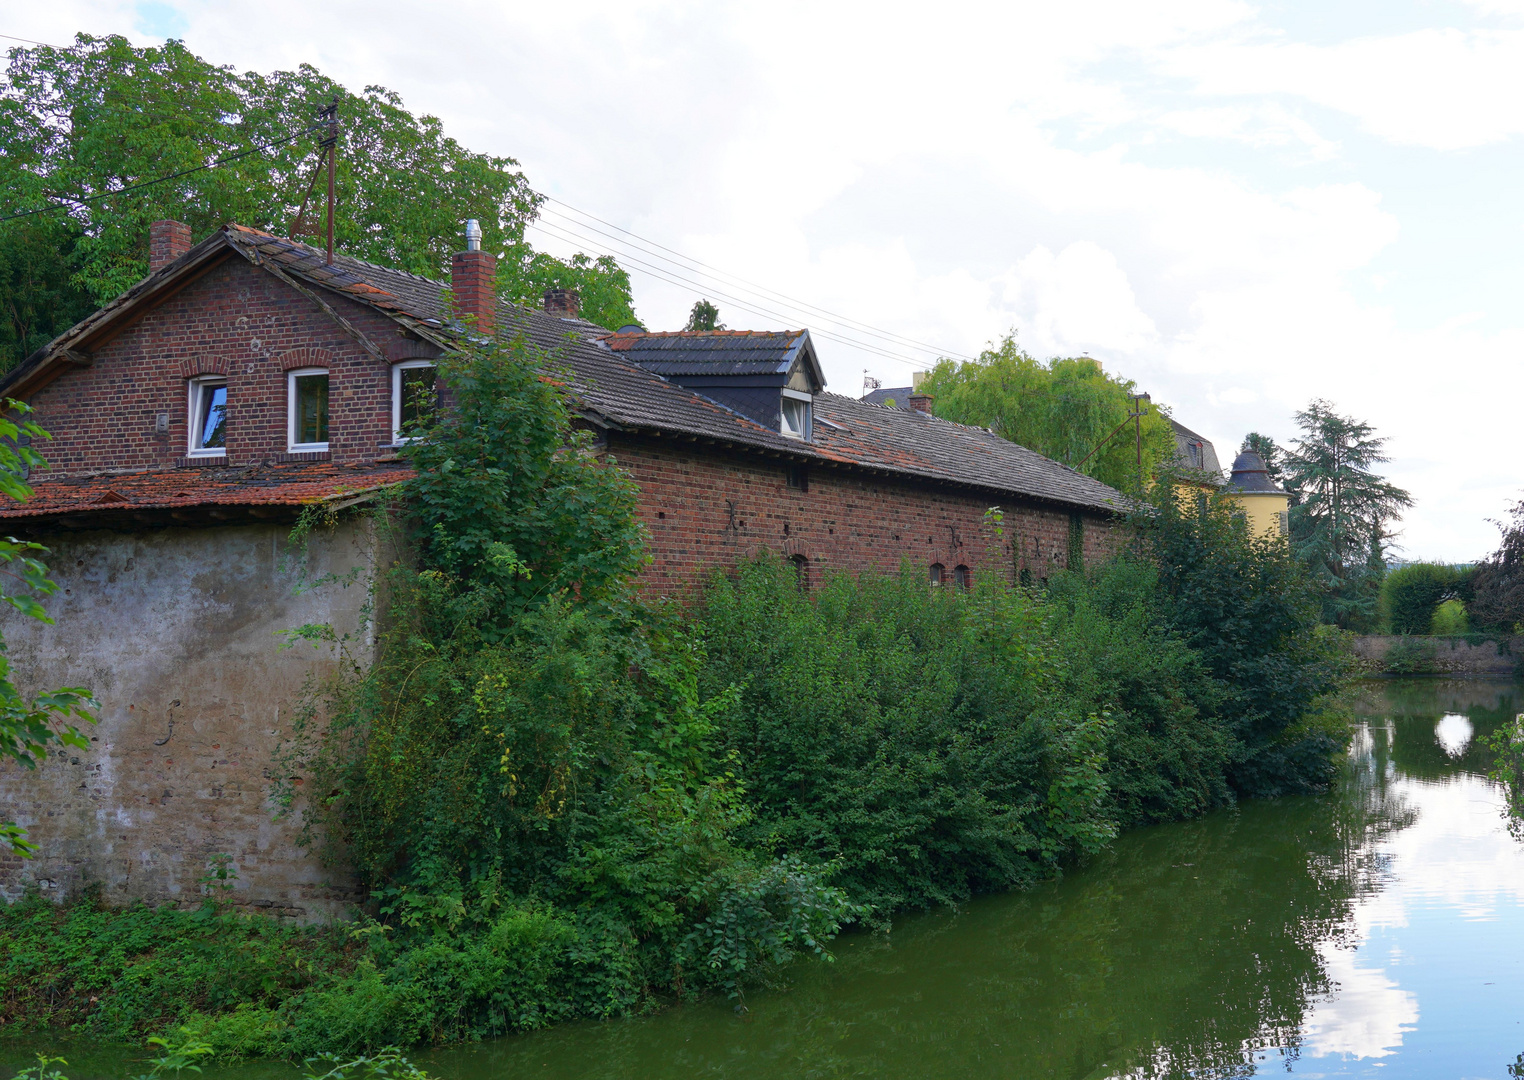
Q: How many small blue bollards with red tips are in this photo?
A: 0